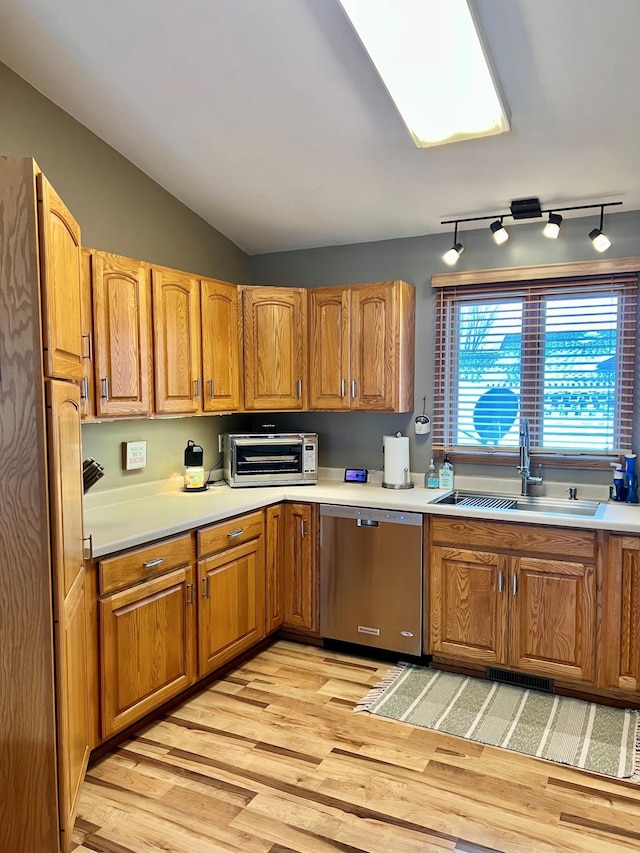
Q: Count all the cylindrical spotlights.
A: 4